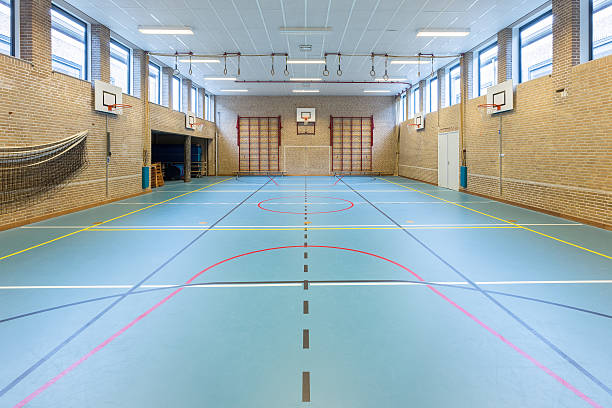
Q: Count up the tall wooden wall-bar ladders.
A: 2